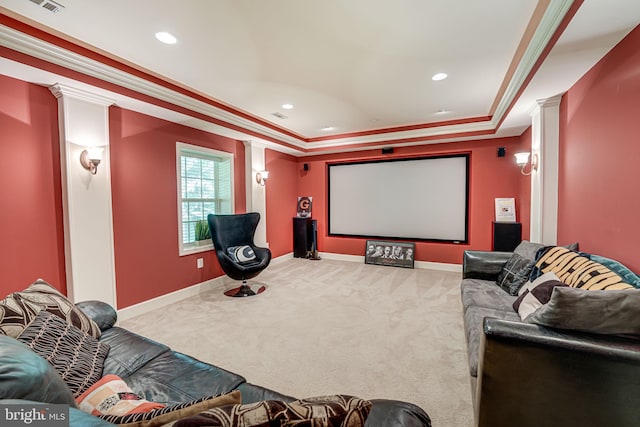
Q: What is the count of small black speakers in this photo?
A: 3